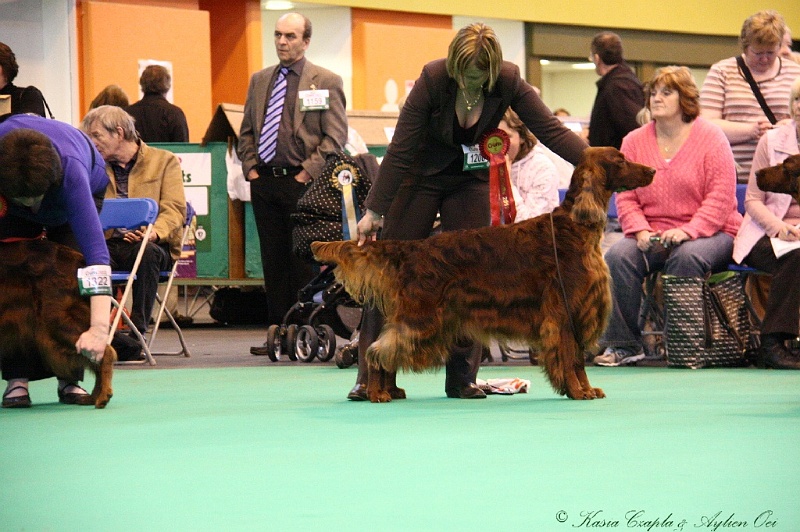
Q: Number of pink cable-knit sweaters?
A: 1